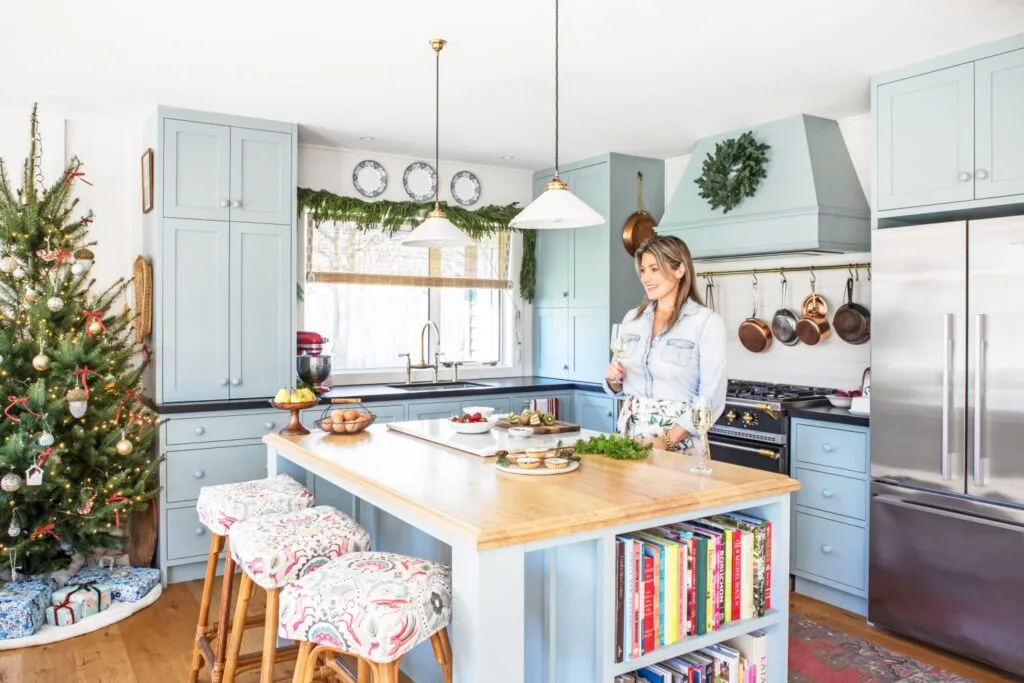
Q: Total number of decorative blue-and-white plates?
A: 3